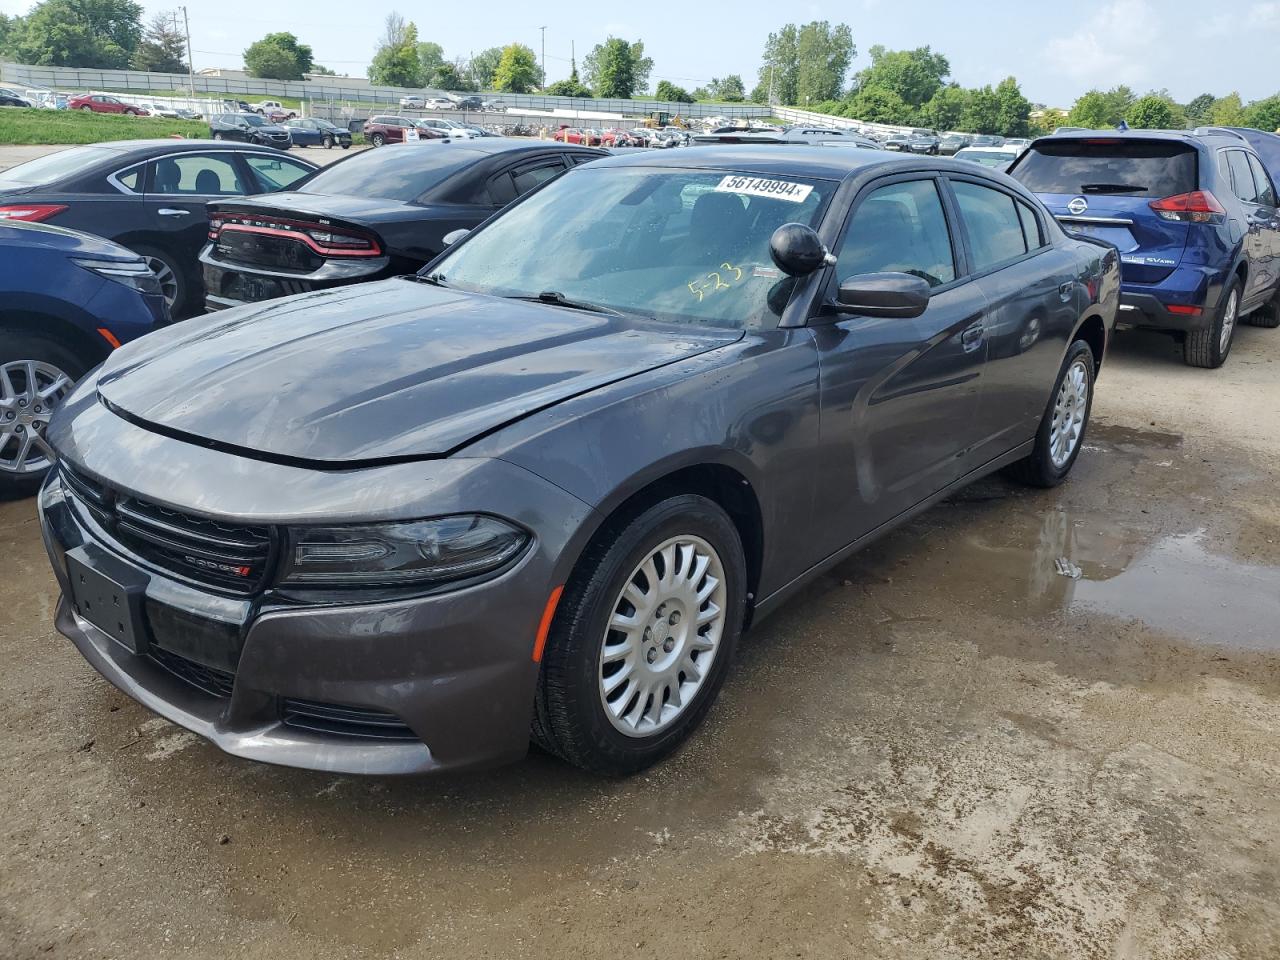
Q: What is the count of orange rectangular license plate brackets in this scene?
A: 0